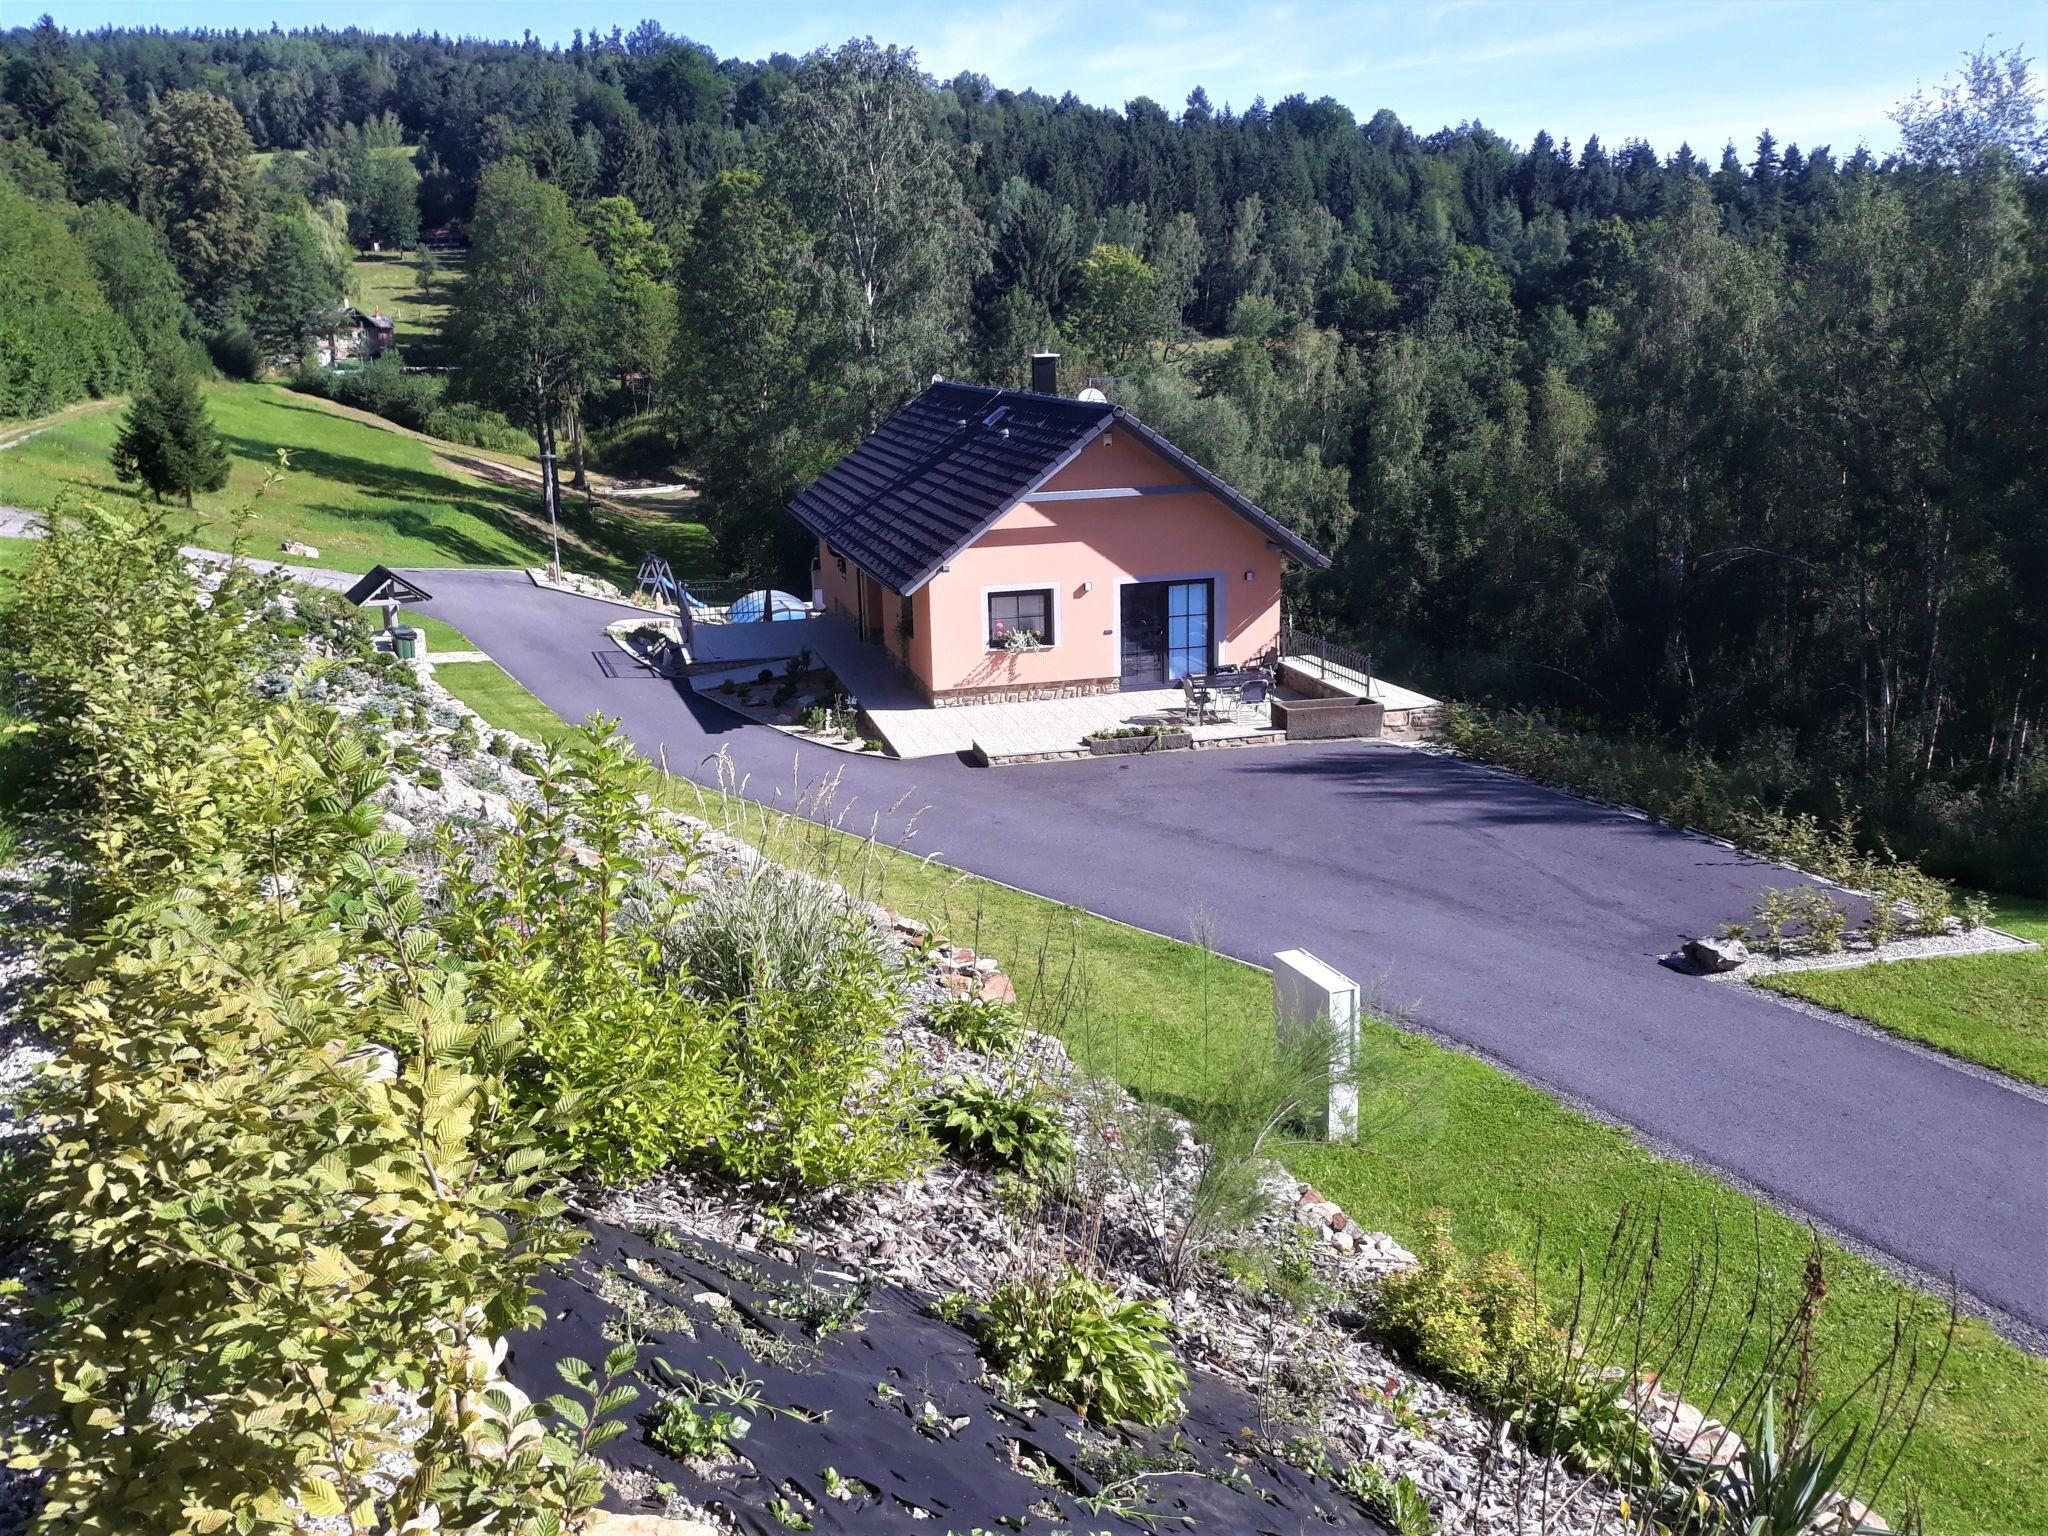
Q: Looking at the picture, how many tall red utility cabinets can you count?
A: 0